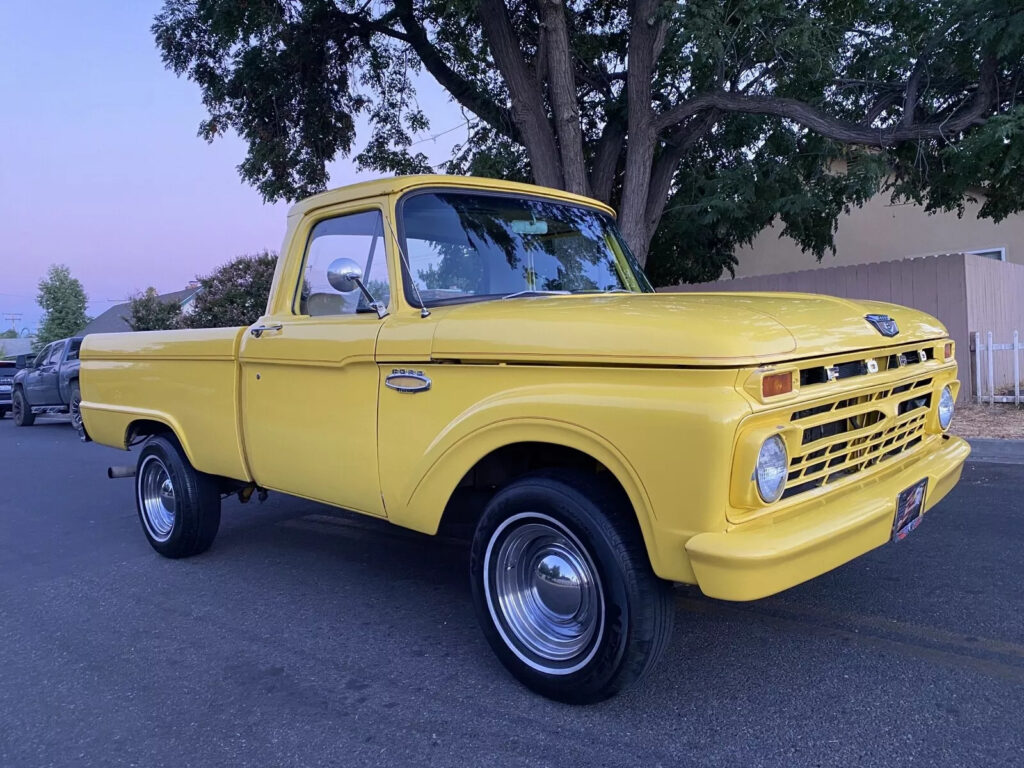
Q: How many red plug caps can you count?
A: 0